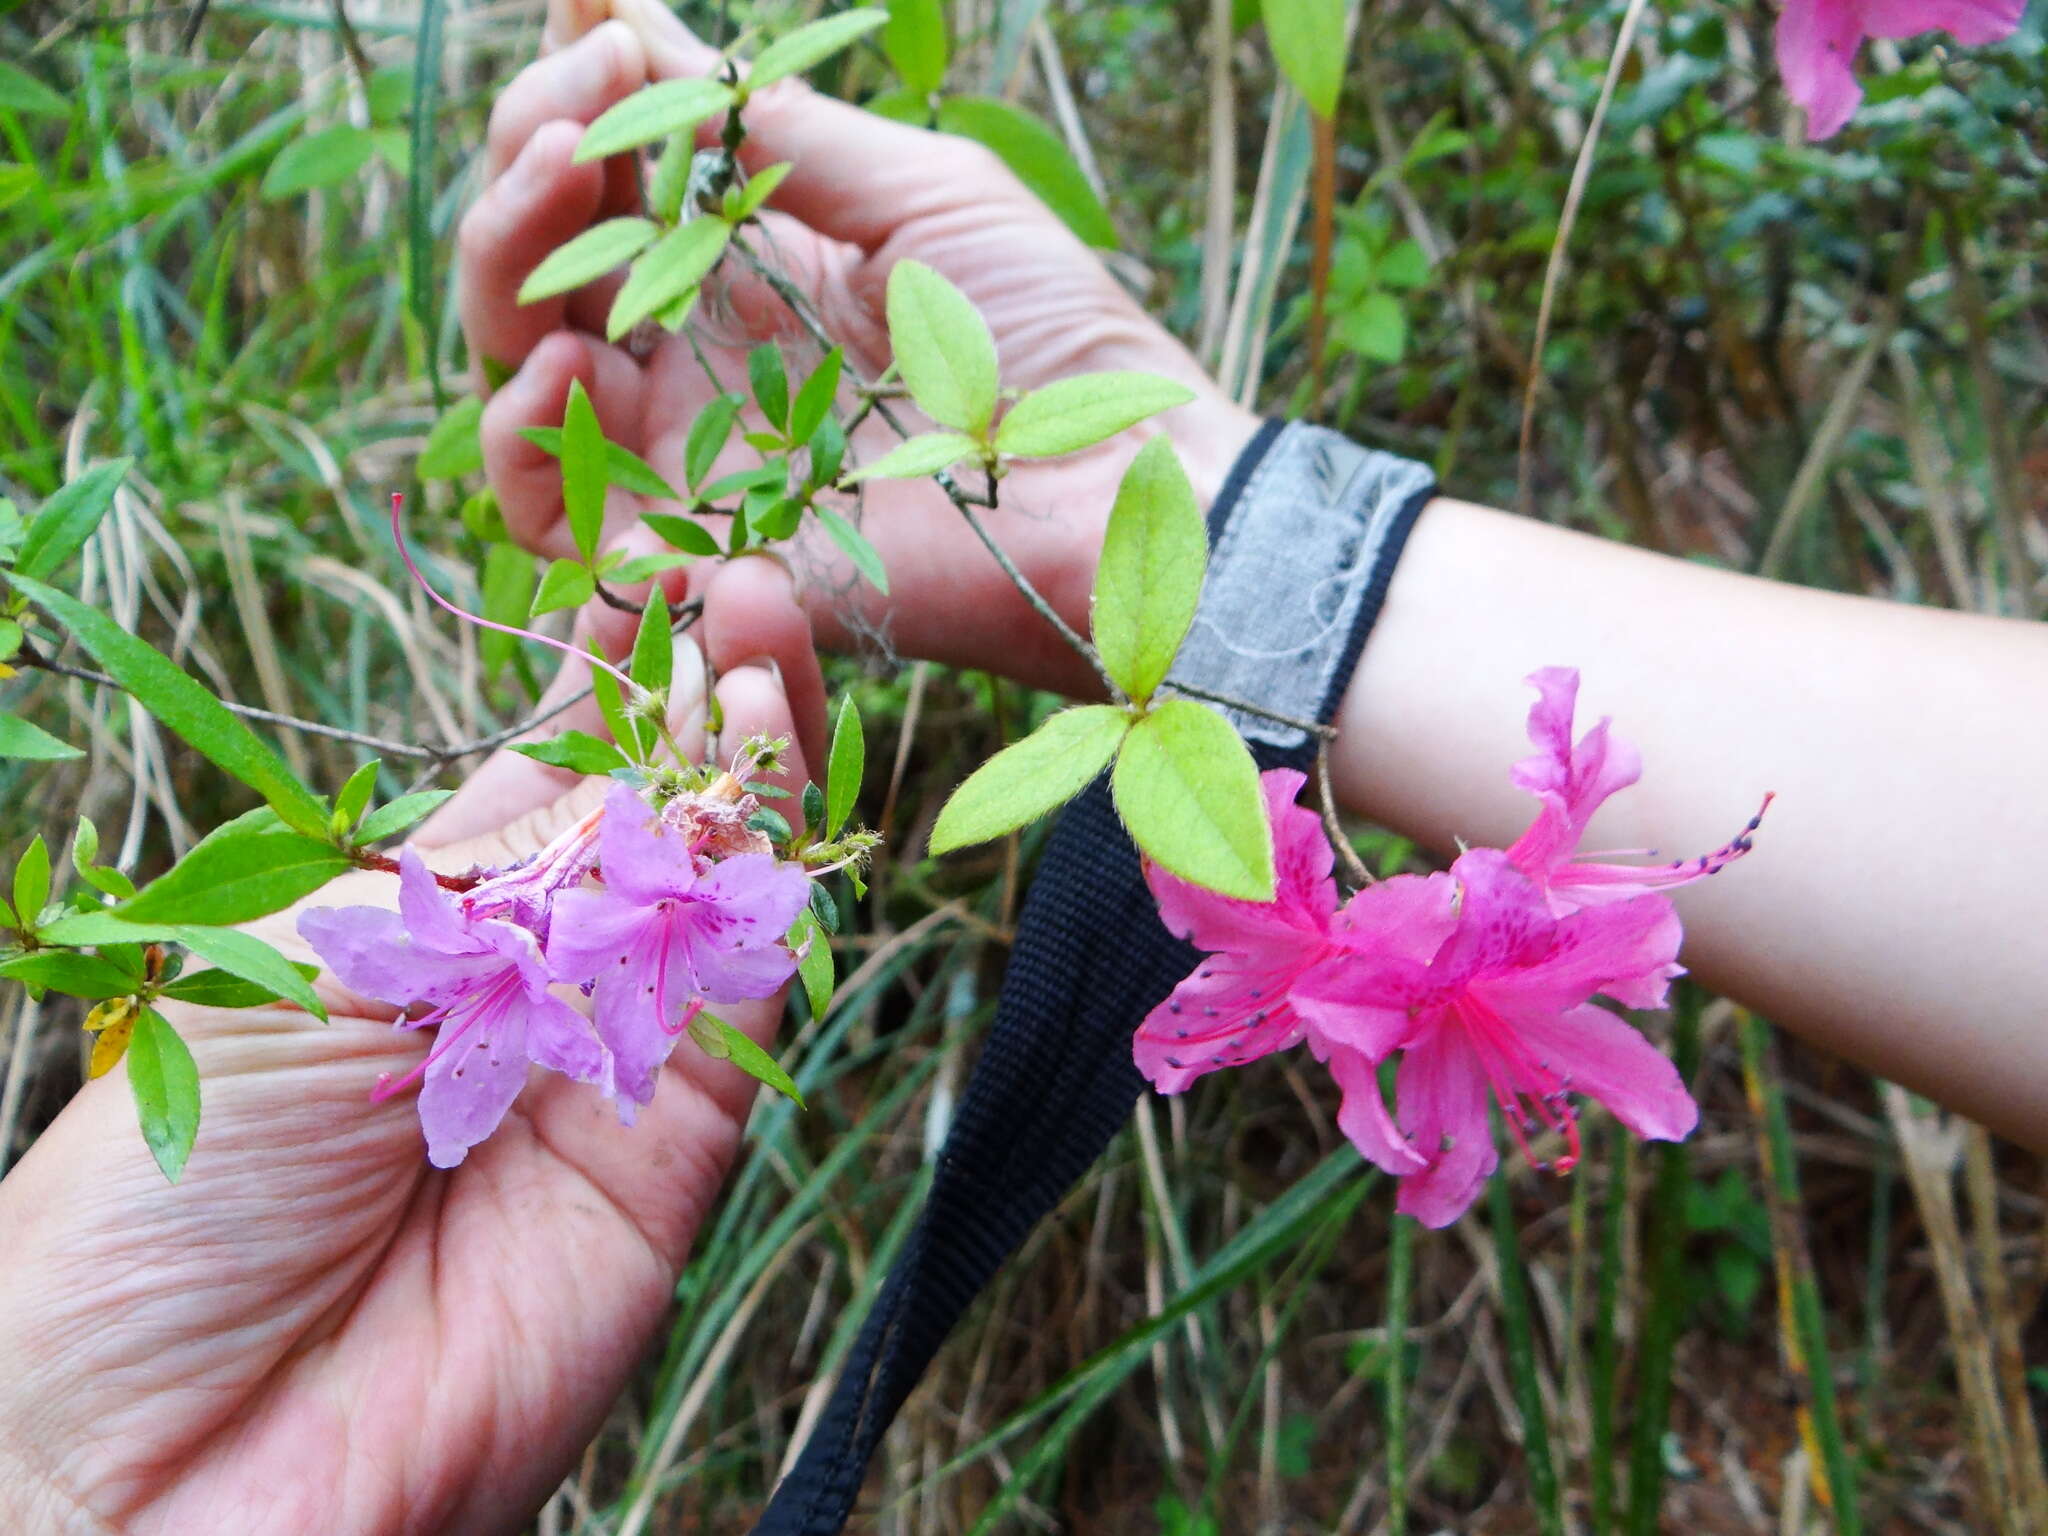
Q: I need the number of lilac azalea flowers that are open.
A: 2